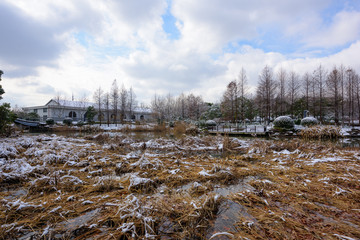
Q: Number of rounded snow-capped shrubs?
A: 3